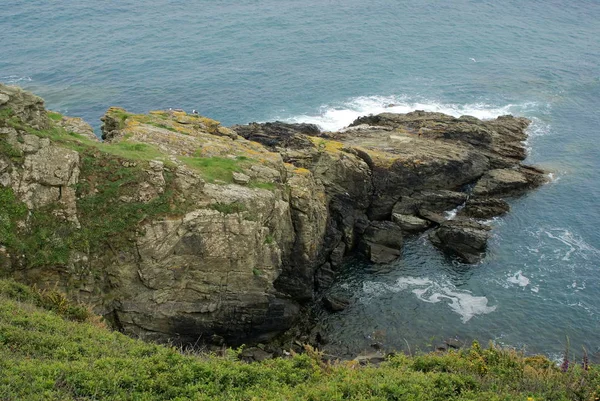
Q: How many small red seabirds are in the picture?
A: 0